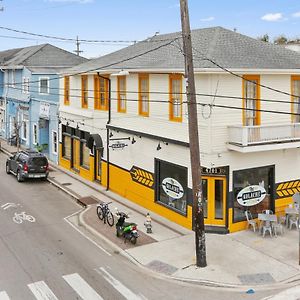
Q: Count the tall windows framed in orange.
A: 8